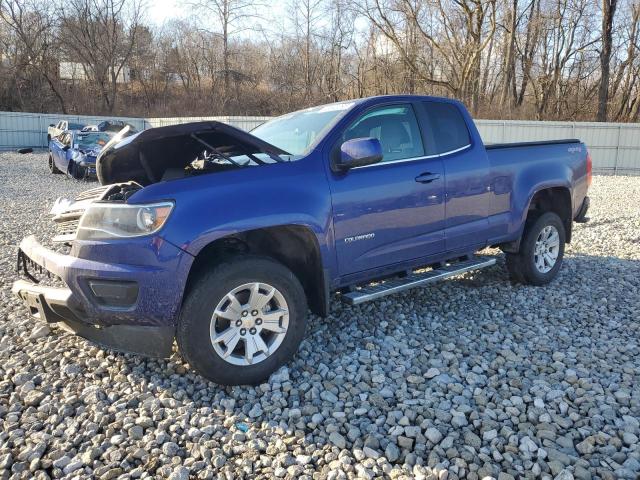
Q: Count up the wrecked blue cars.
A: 2